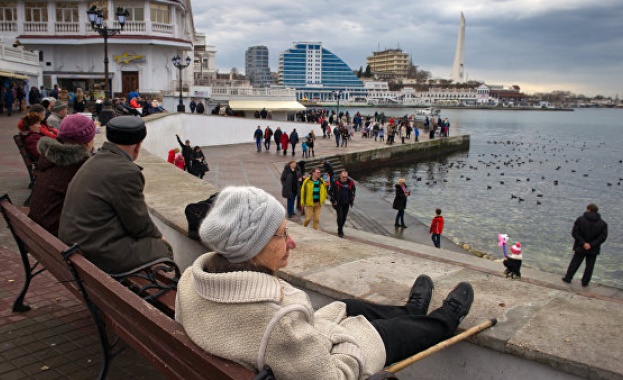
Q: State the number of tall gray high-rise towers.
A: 1